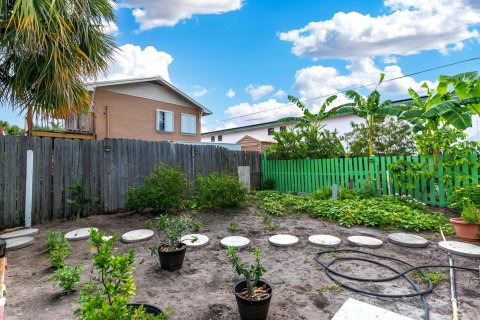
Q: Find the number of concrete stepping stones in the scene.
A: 11